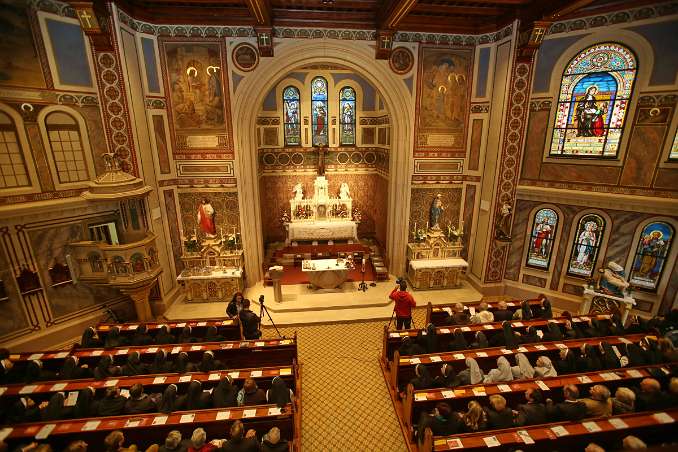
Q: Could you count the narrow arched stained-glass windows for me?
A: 6